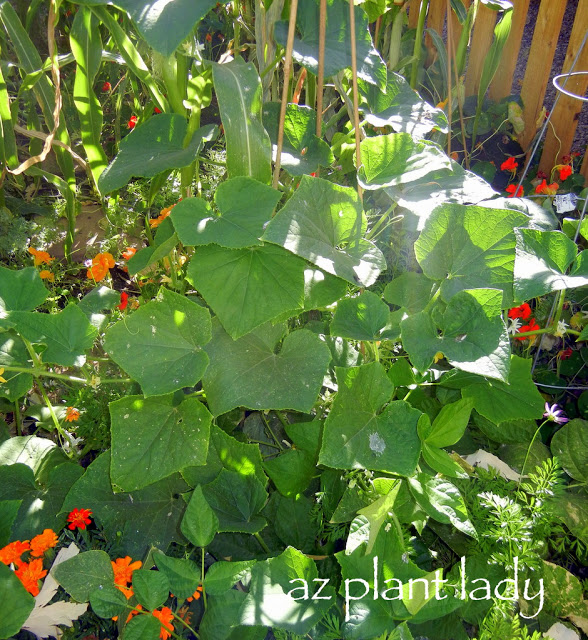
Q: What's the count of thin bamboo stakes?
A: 5